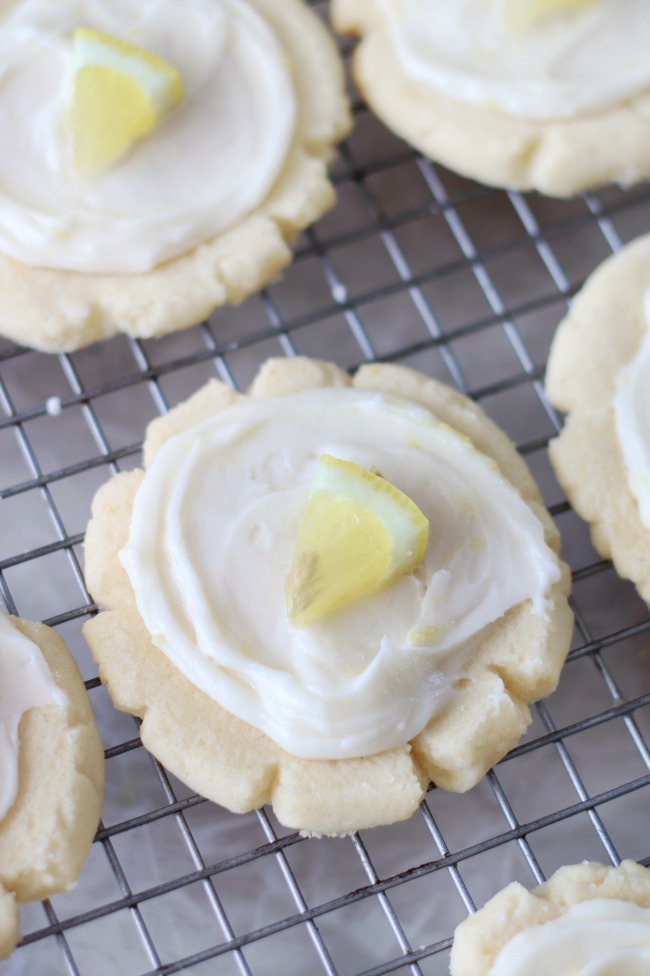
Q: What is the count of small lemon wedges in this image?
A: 3